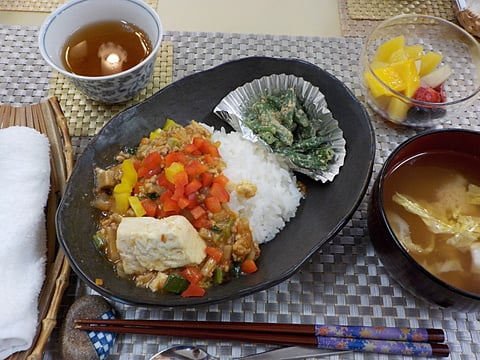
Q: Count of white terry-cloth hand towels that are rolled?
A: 1